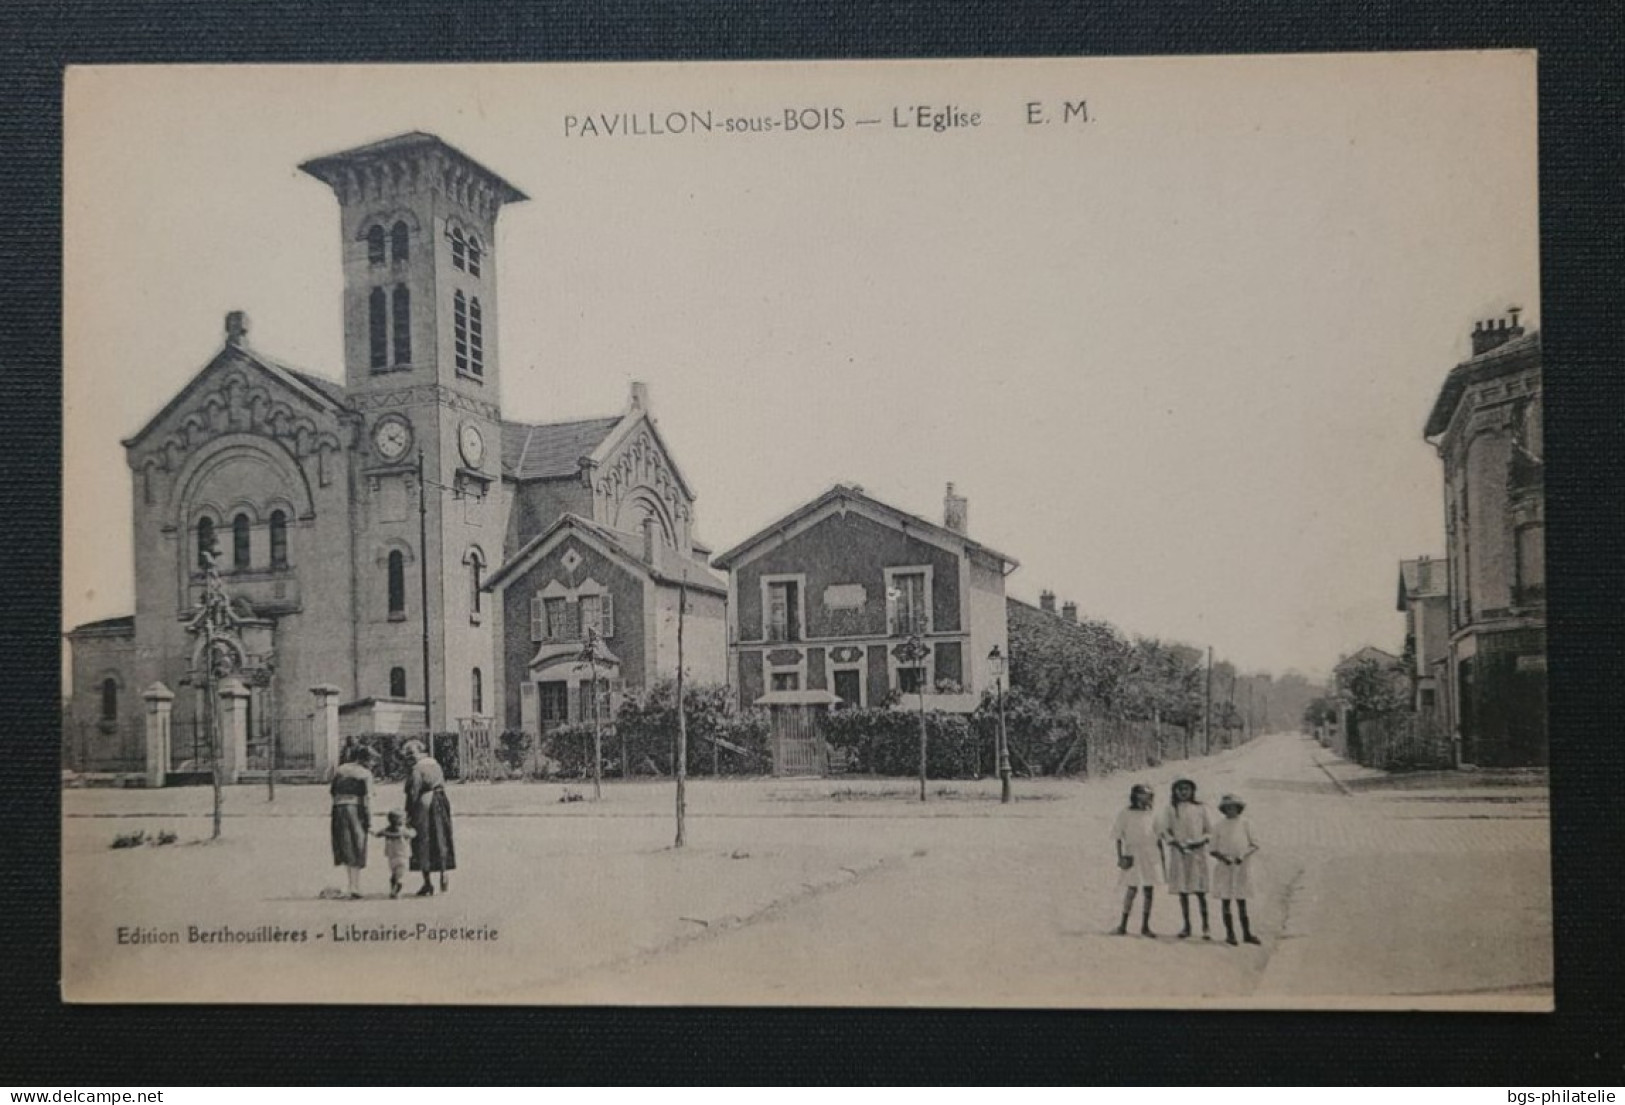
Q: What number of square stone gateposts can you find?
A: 3